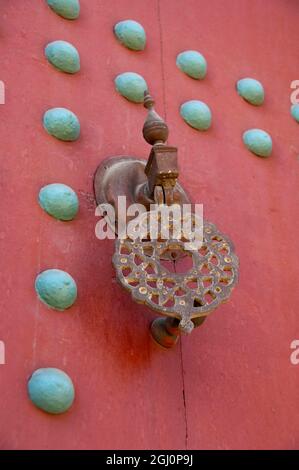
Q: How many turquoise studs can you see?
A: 13